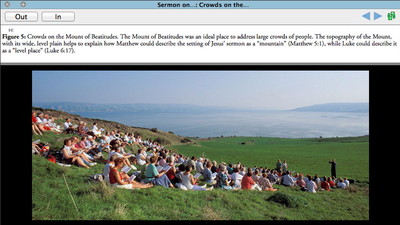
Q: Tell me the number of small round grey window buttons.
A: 2